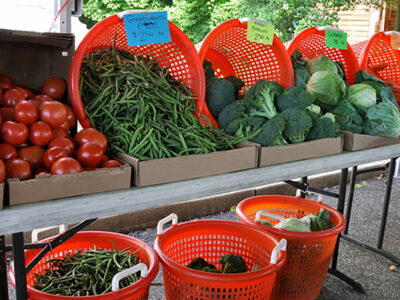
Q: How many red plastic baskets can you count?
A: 7